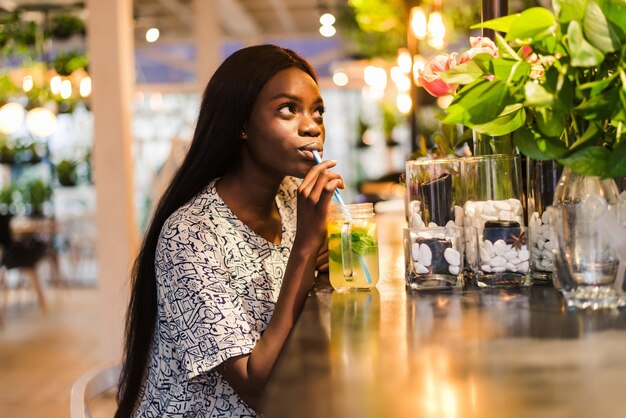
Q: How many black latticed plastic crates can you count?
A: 0